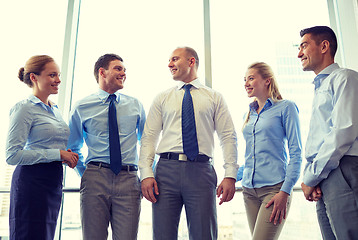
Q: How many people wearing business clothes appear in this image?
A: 5